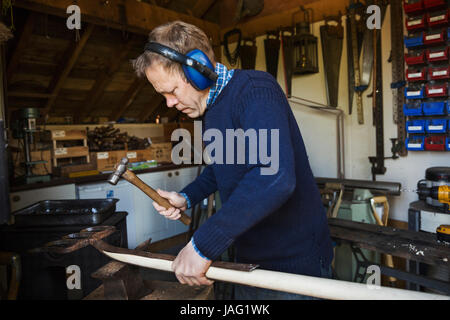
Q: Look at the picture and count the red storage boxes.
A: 11